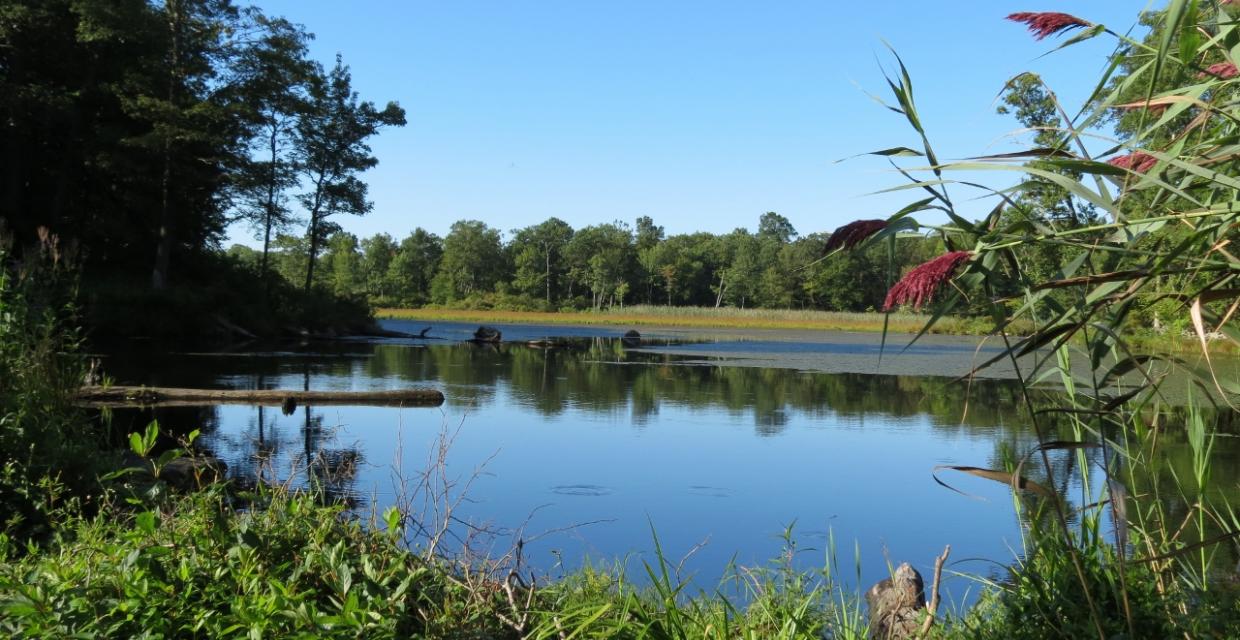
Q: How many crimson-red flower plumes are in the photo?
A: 5